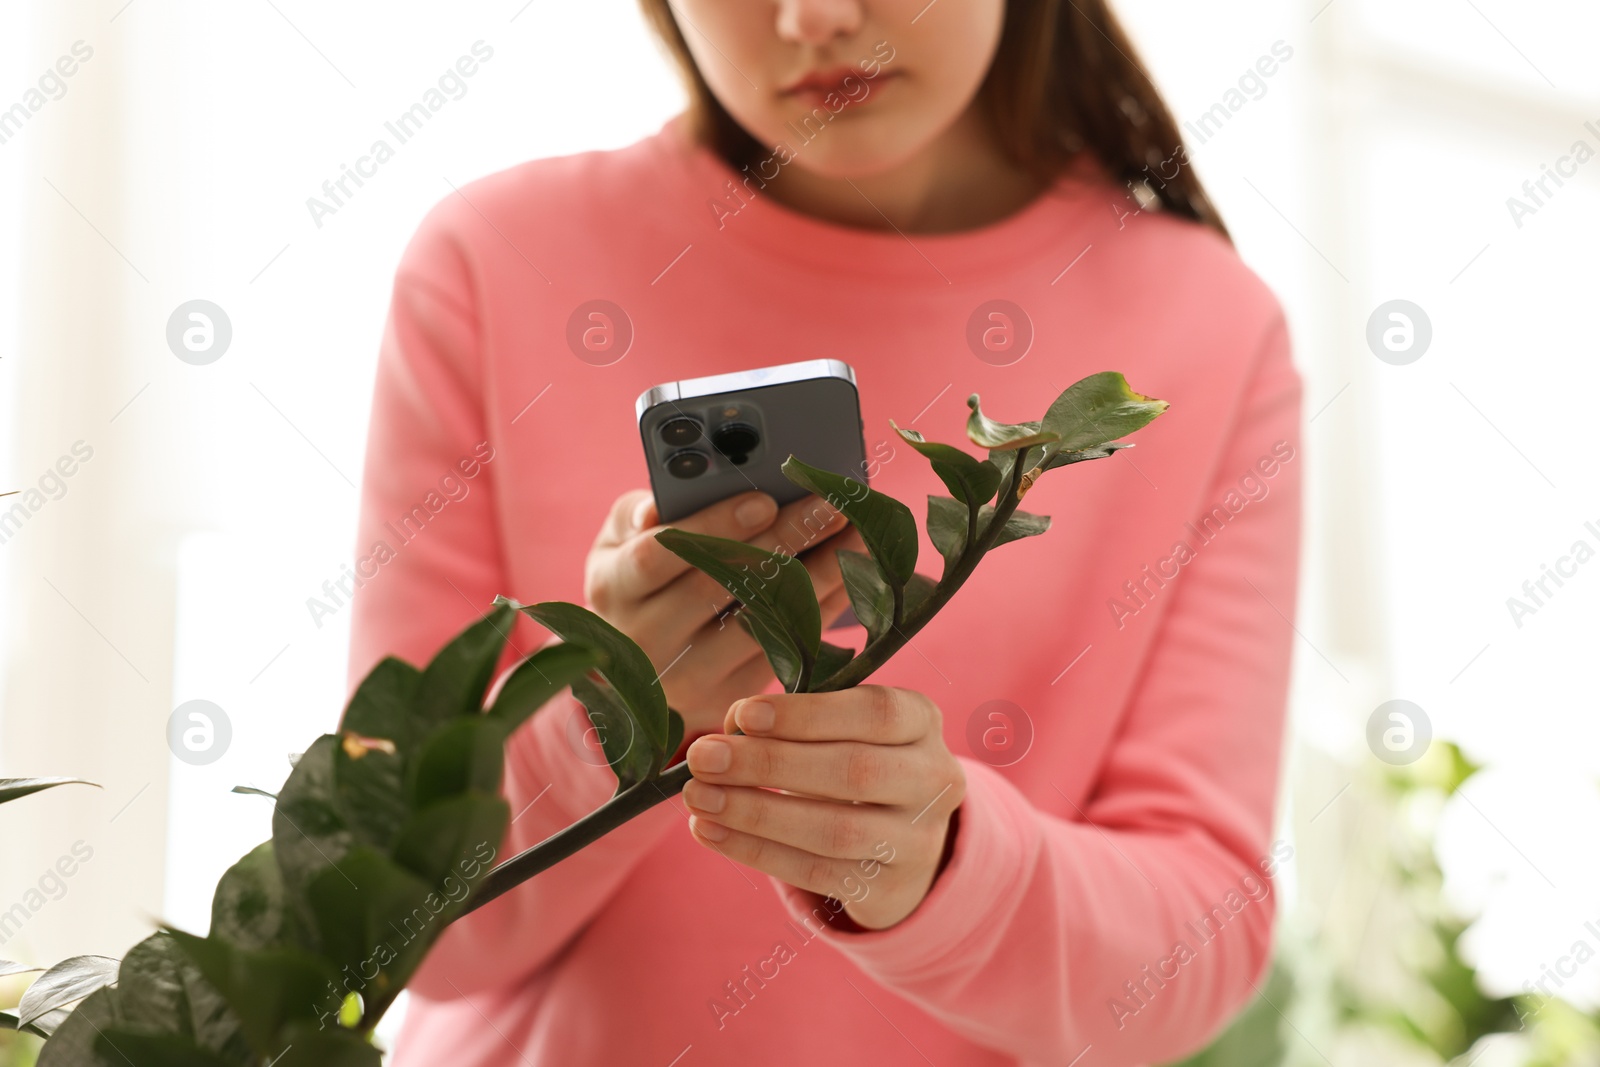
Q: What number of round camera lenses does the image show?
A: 3